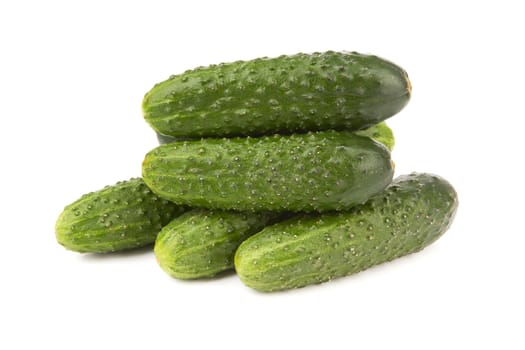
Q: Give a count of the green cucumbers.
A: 6